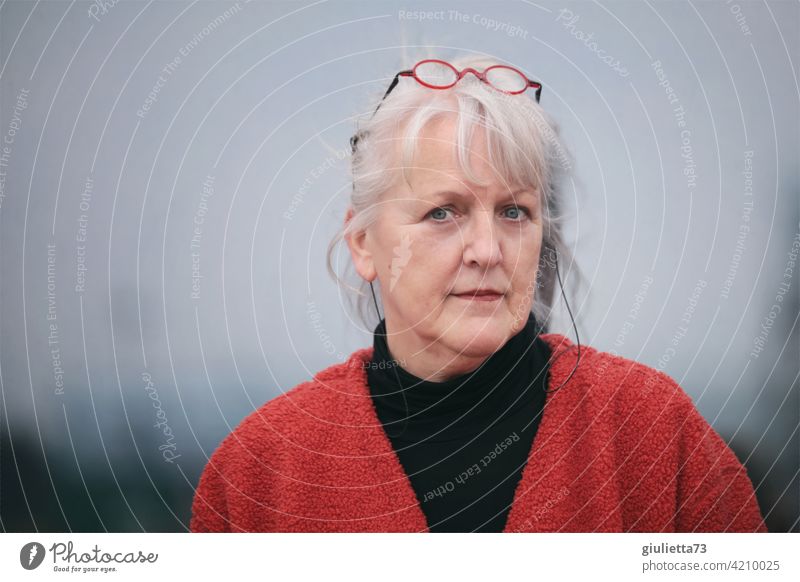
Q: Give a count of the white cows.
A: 0